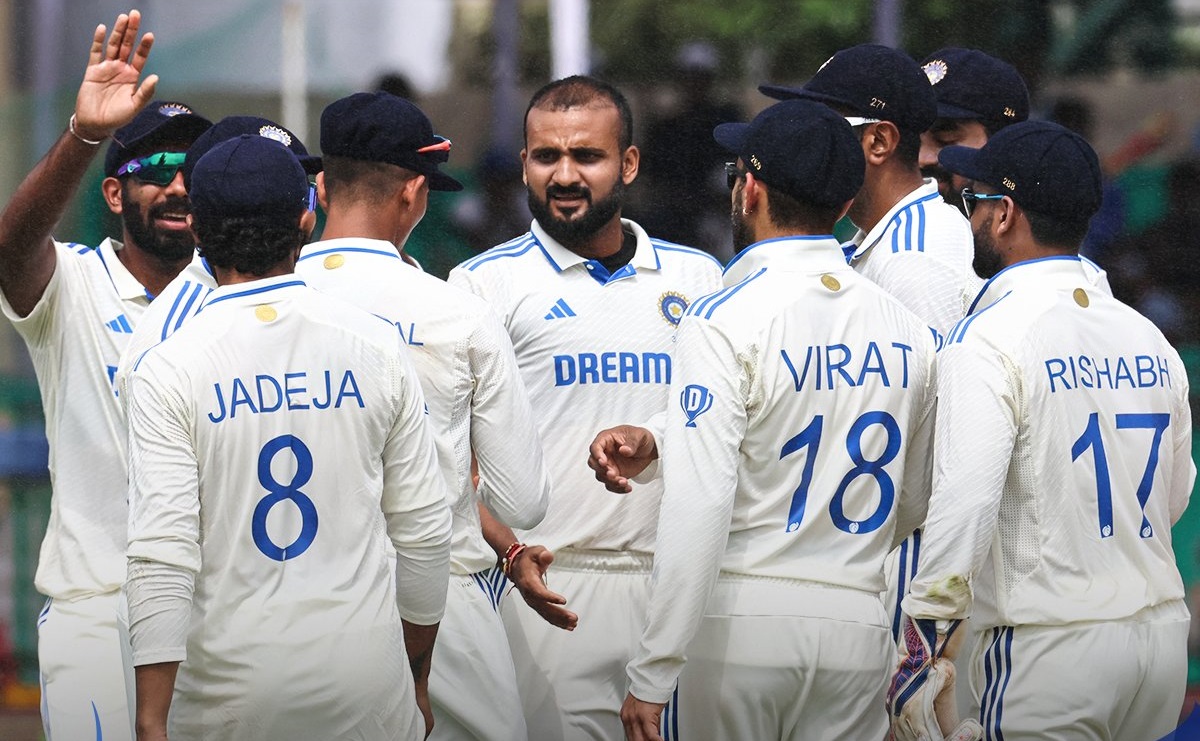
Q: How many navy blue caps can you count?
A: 8